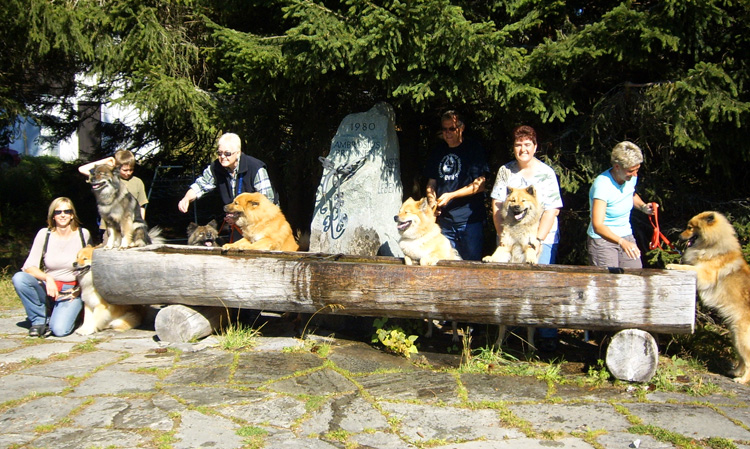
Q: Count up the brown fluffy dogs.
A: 5